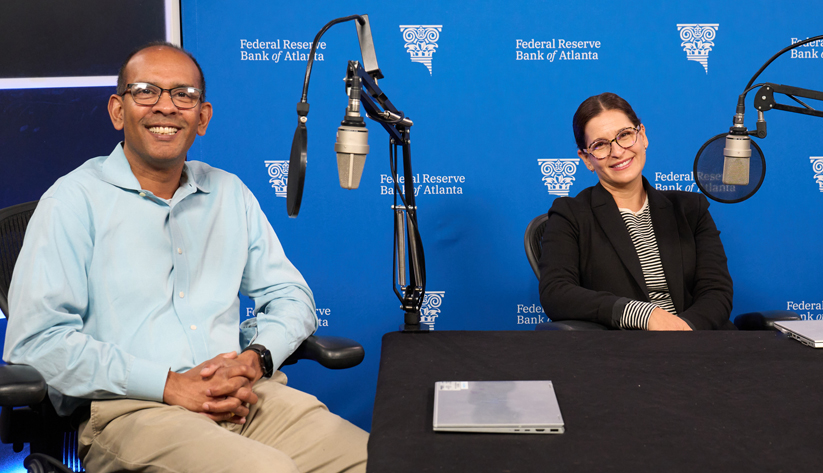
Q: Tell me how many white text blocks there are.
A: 8